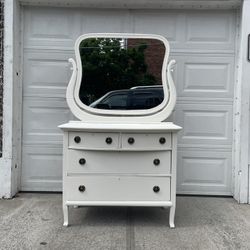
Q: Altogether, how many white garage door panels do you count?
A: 10